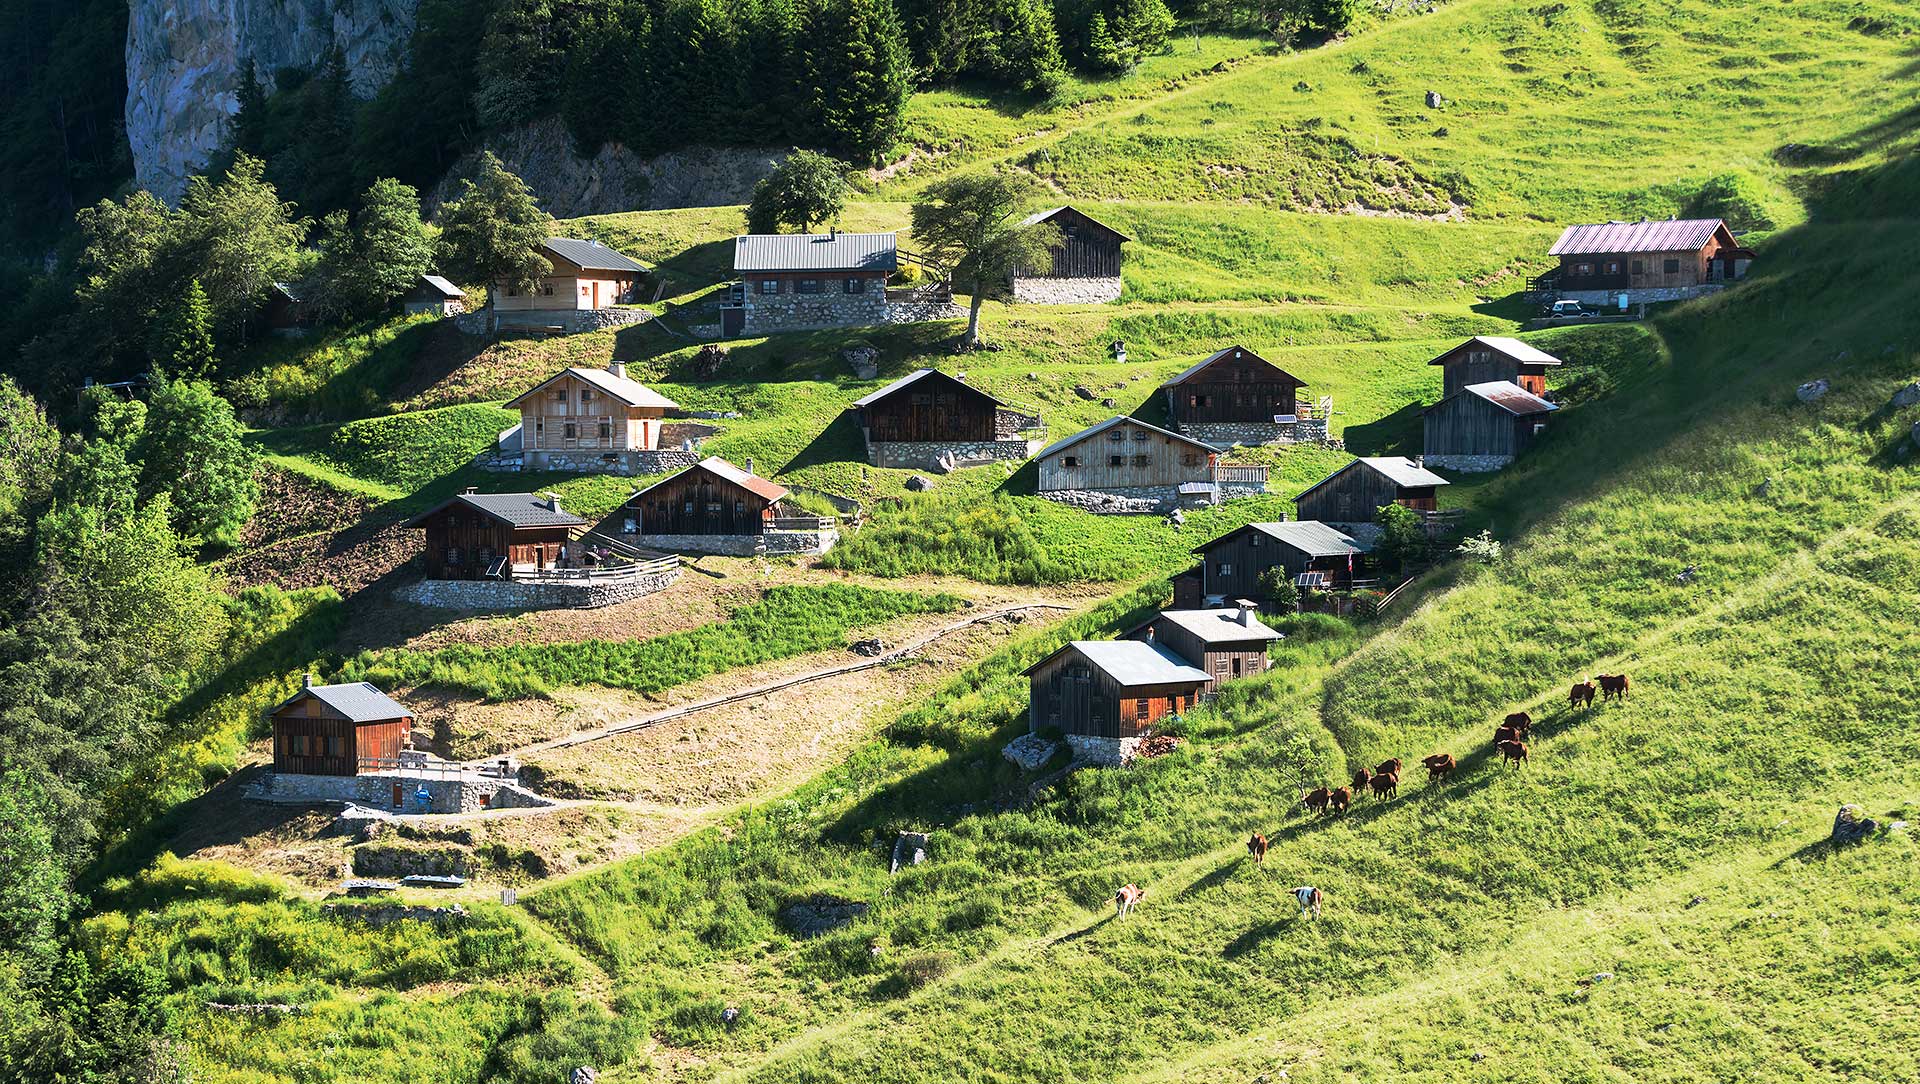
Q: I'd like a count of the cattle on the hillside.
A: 14